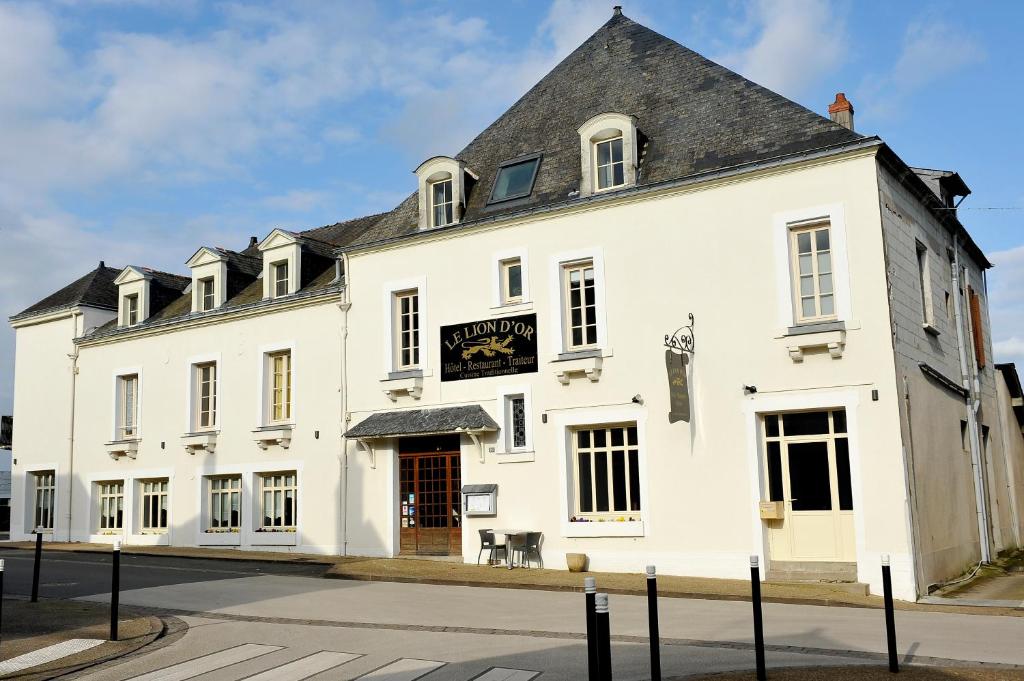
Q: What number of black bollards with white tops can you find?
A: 8